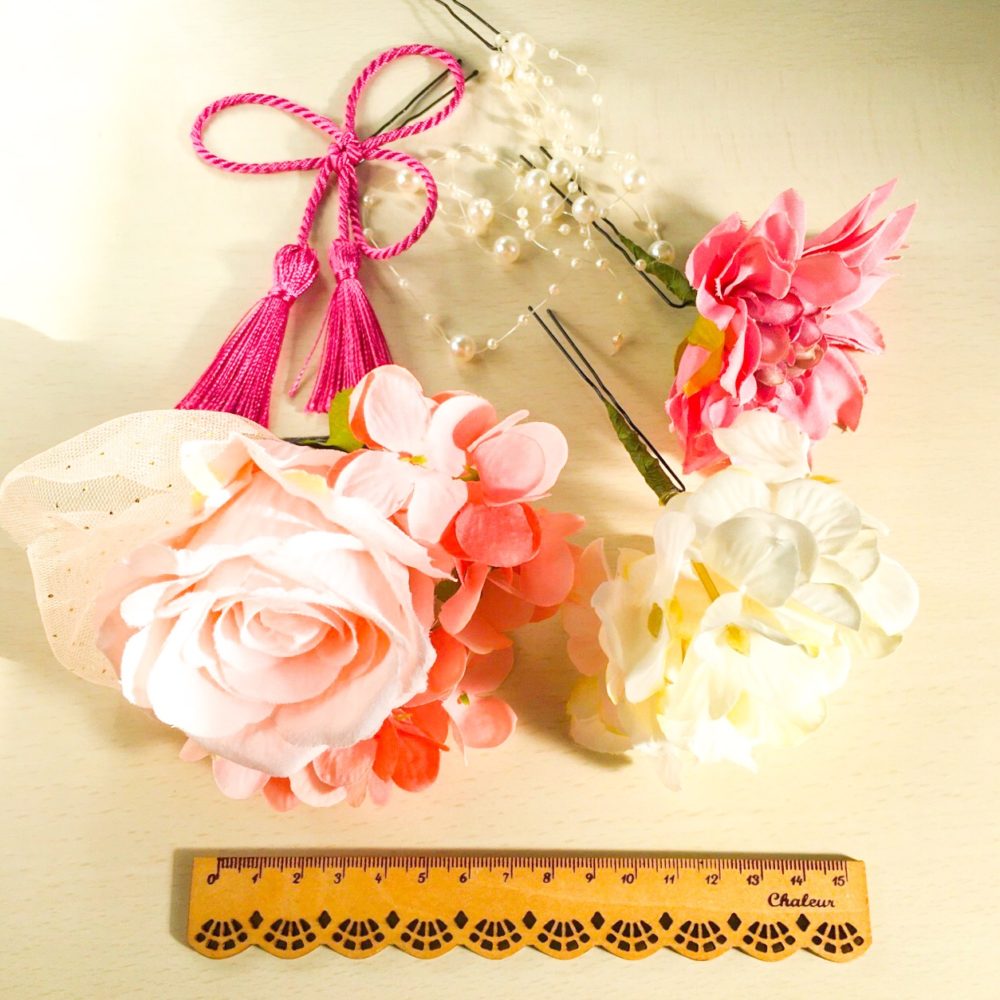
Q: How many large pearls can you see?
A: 13